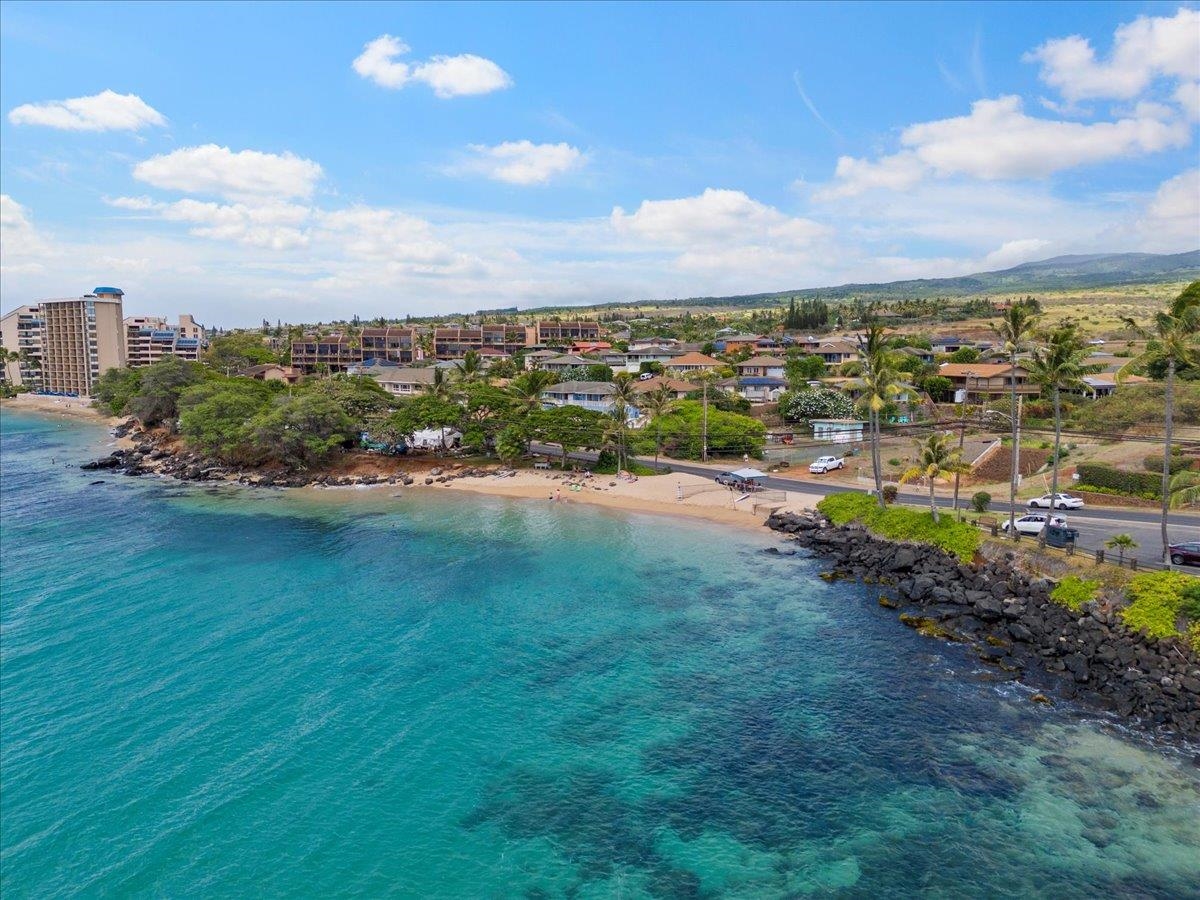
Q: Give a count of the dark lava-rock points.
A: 2